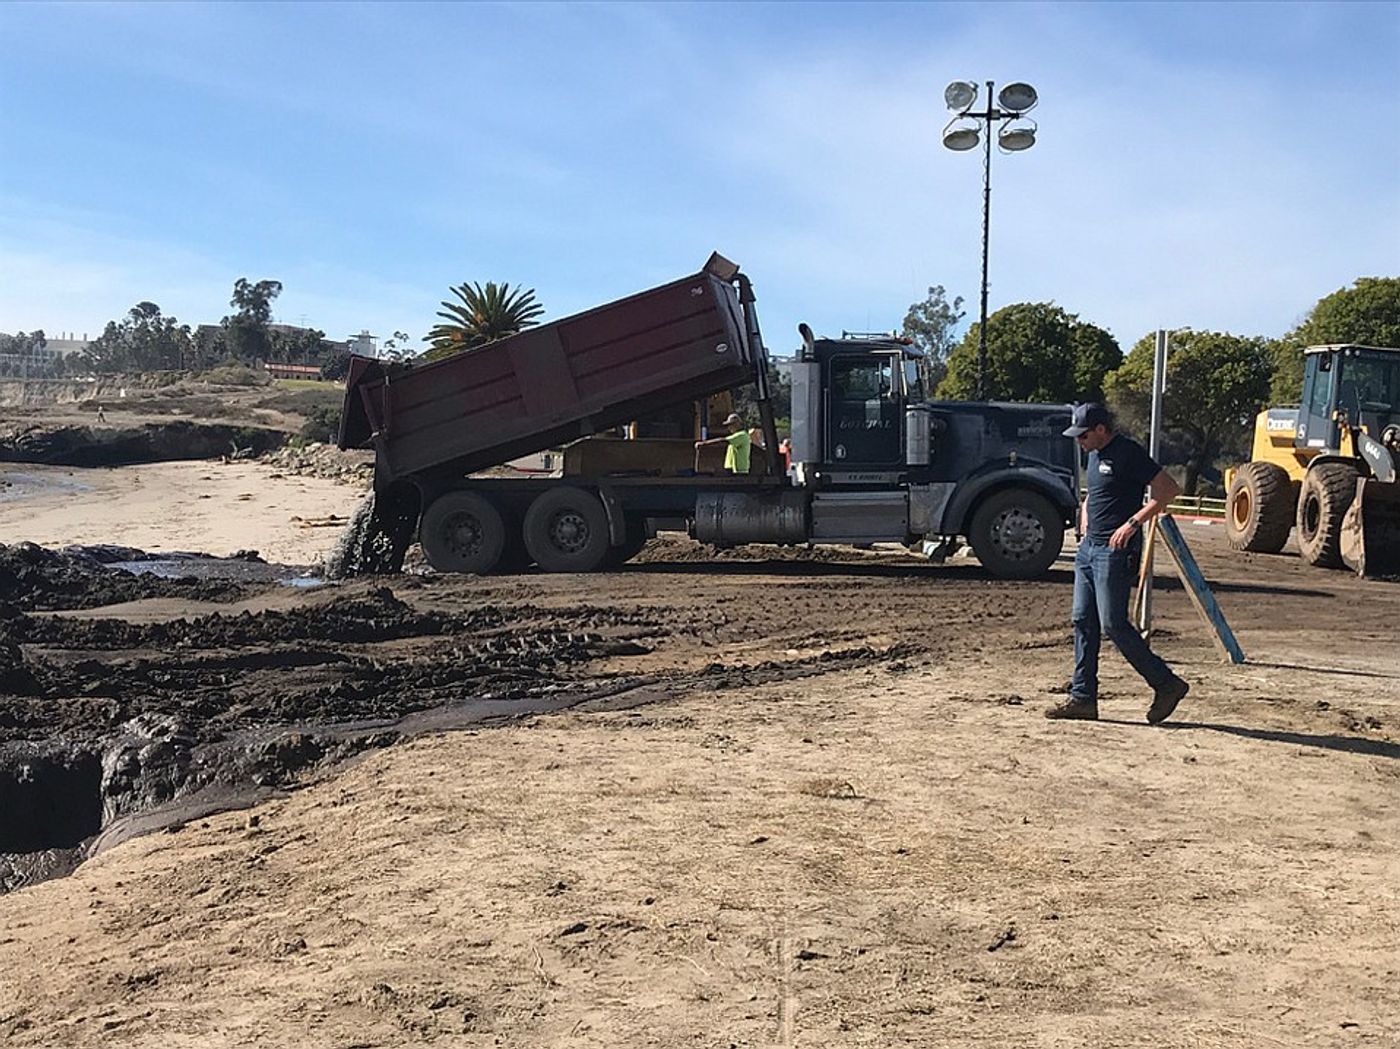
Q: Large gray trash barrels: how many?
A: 0